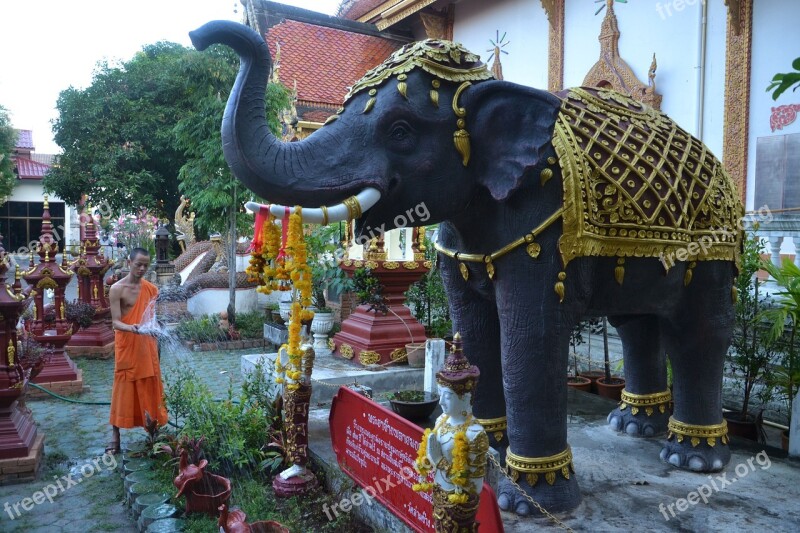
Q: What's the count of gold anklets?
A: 4